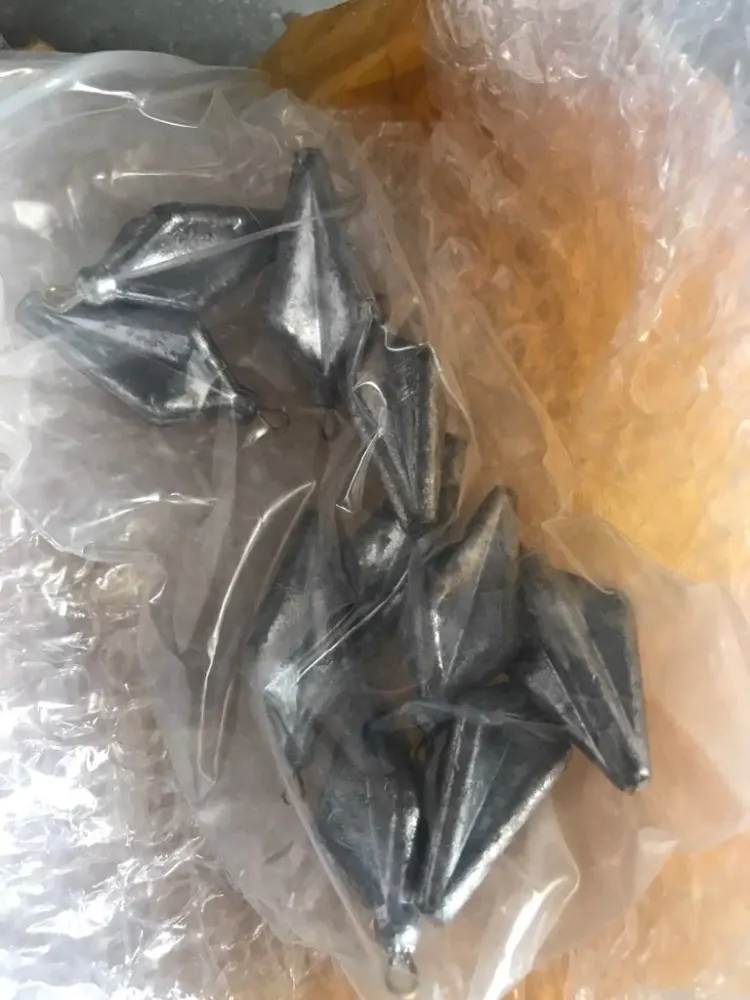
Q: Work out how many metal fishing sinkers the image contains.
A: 10